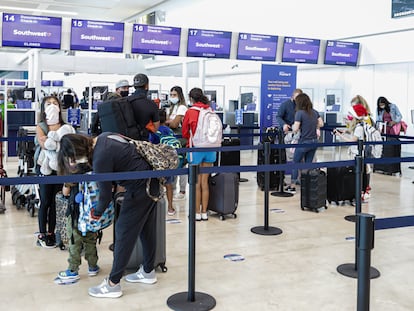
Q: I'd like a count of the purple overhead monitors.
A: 7